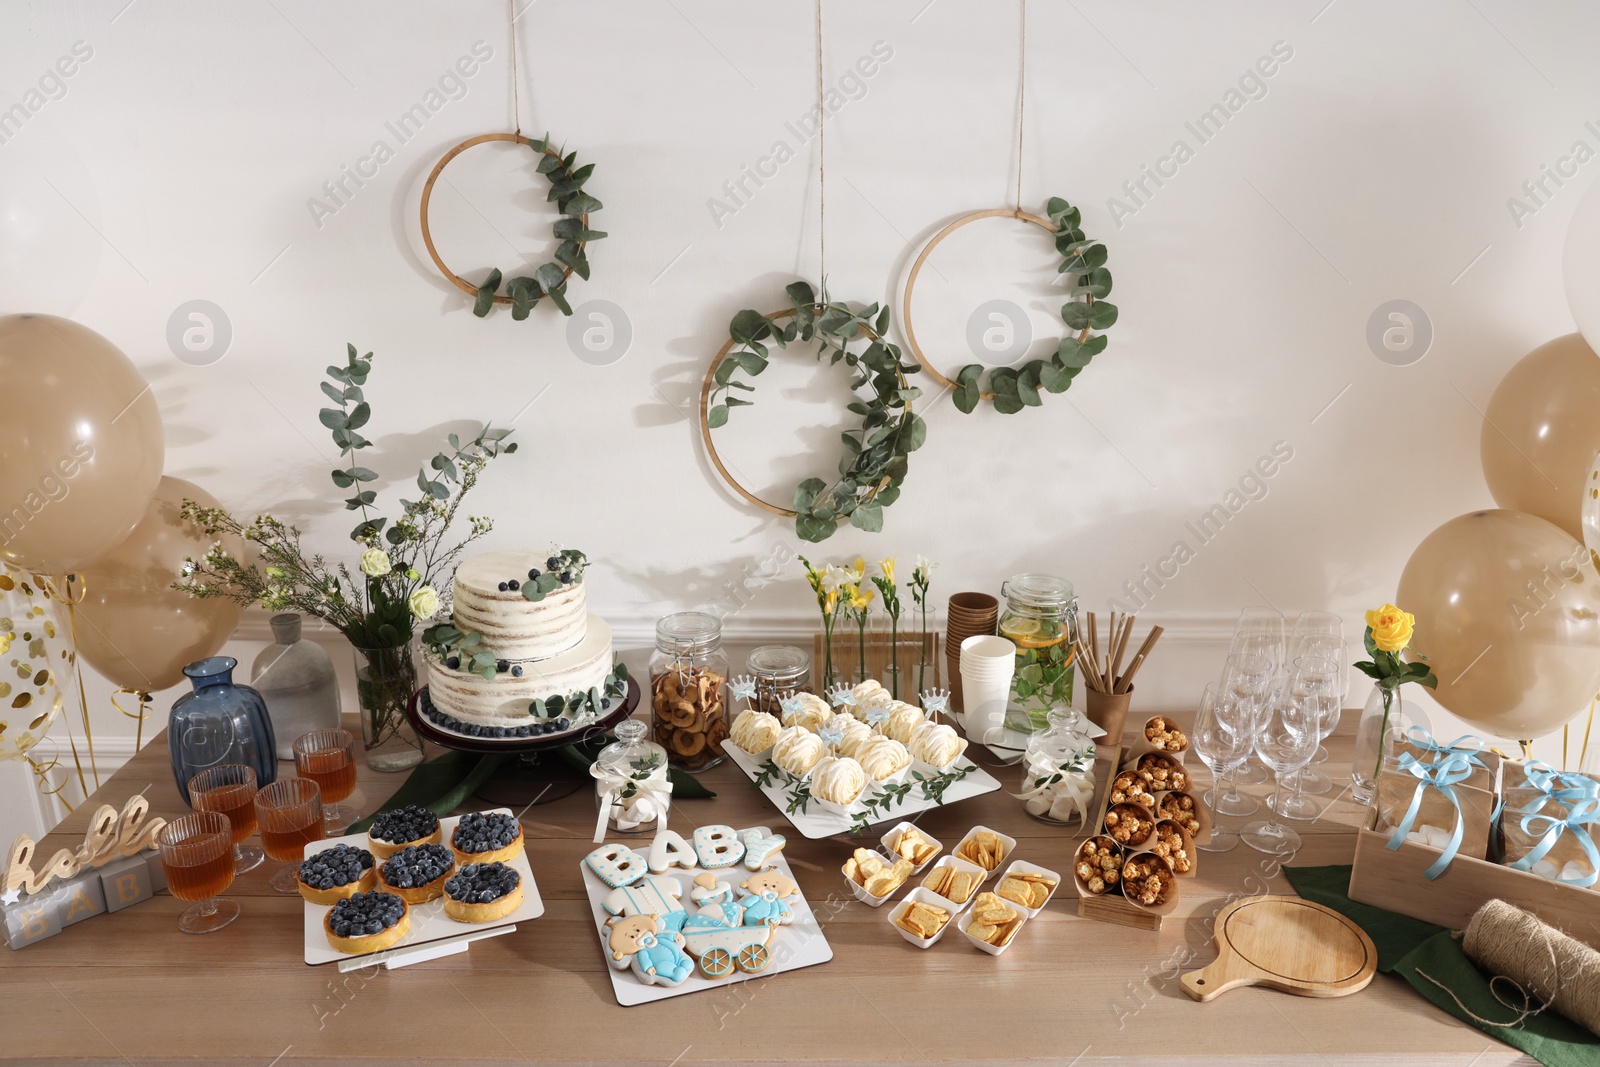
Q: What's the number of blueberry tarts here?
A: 6